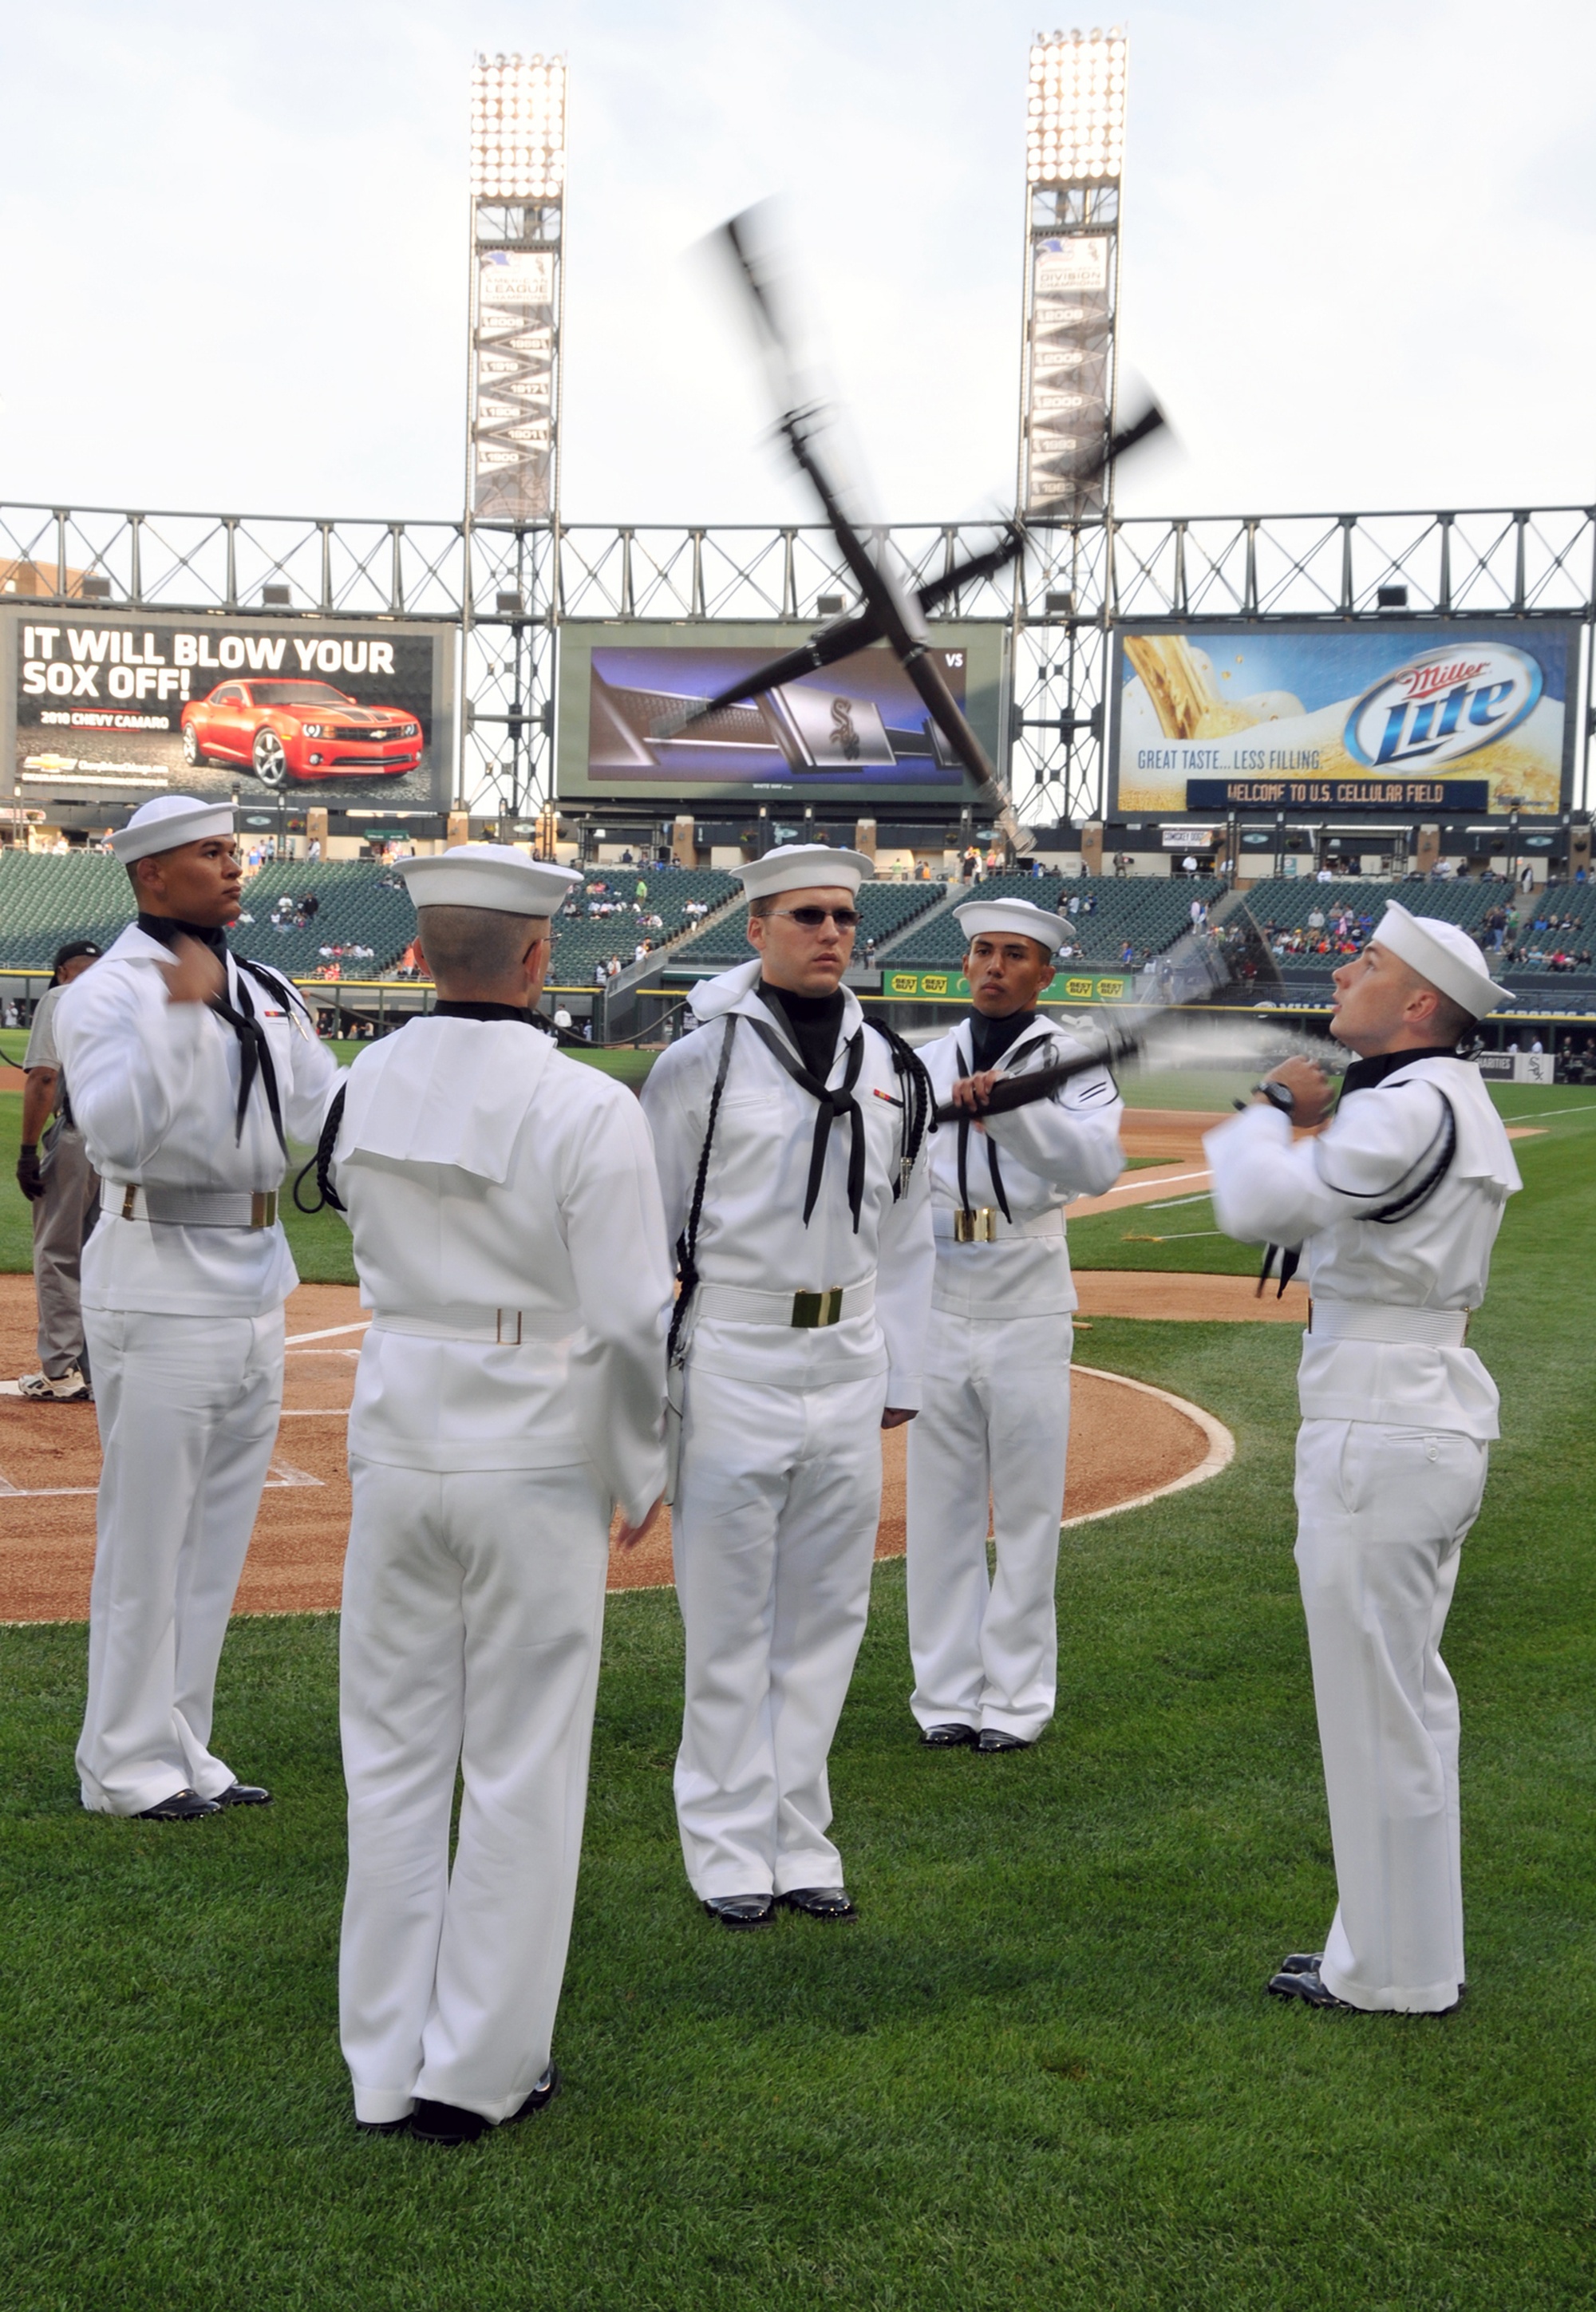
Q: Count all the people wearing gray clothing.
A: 1